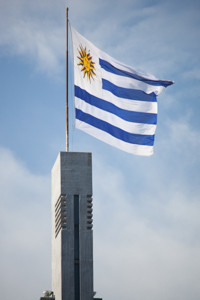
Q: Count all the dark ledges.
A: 14